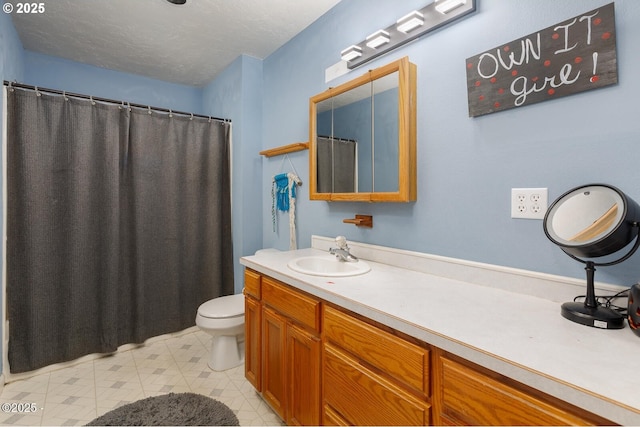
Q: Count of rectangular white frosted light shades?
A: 4